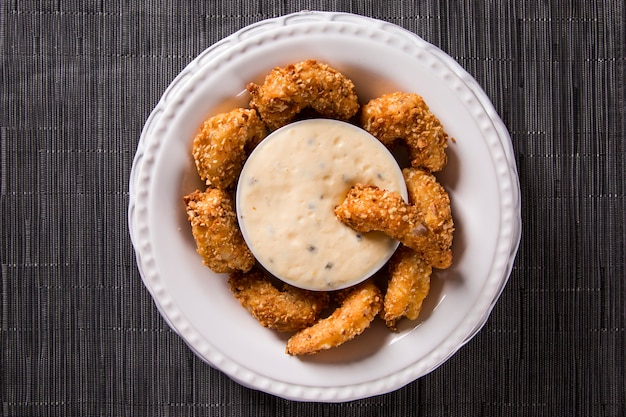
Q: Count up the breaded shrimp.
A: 9